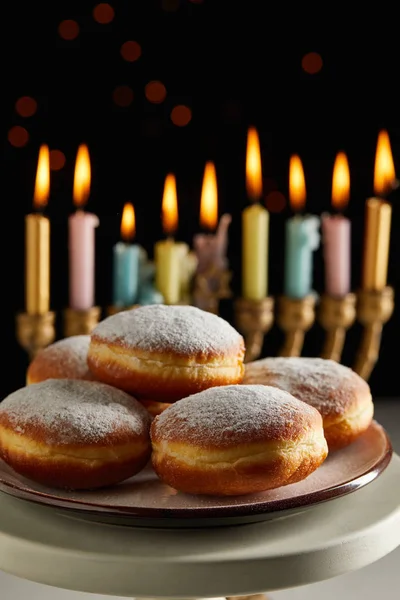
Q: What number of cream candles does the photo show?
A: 2